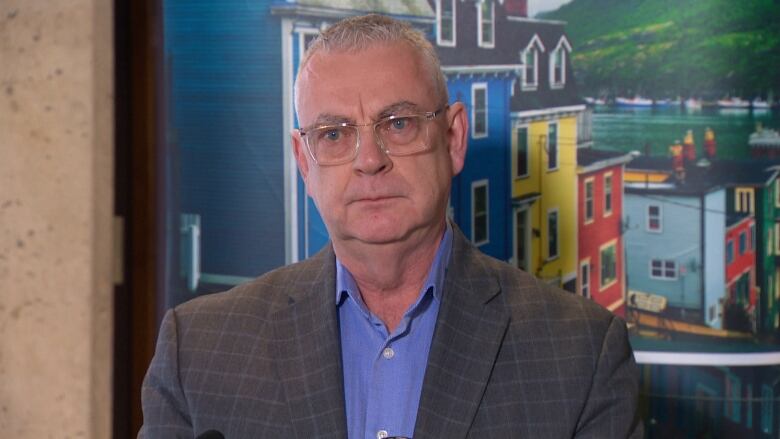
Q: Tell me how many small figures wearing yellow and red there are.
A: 3